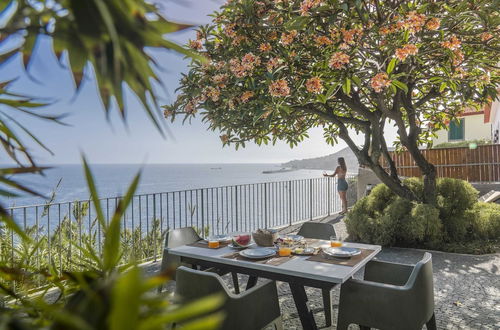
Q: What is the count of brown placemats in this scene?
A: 4